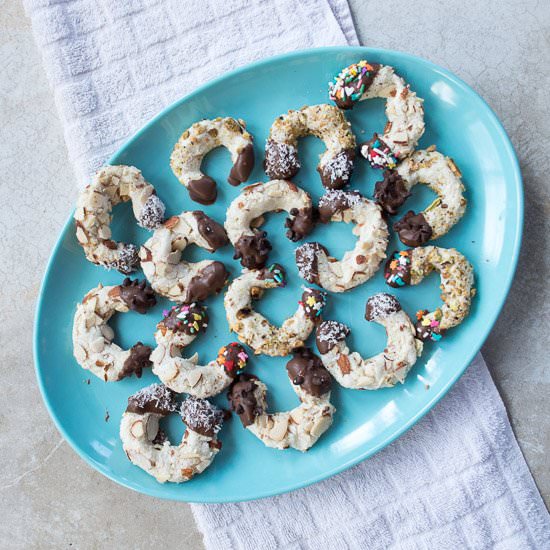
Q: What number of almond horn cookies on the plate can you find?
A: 15